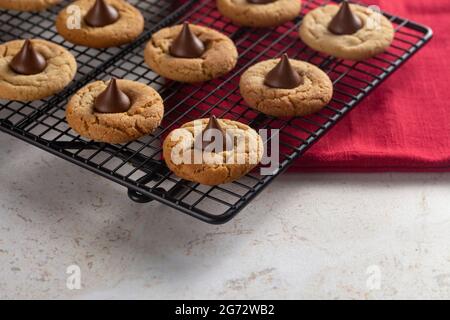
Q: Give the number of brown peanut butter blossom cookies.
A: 9